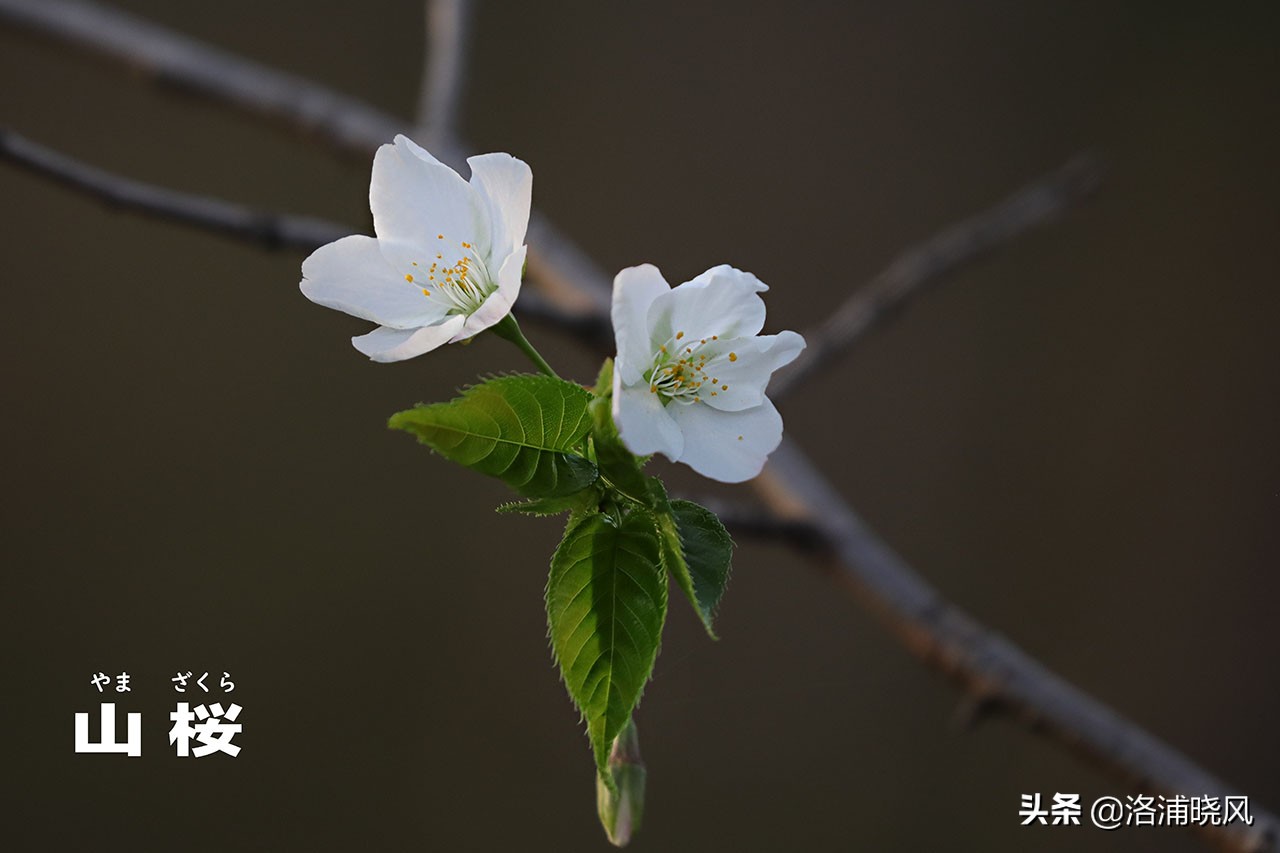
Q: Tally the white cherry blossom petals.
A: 10